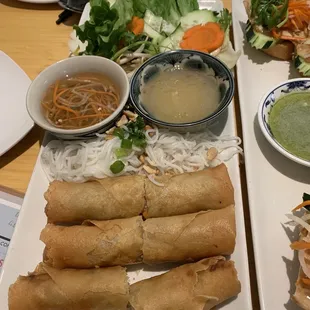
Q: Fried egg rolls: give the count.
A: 6